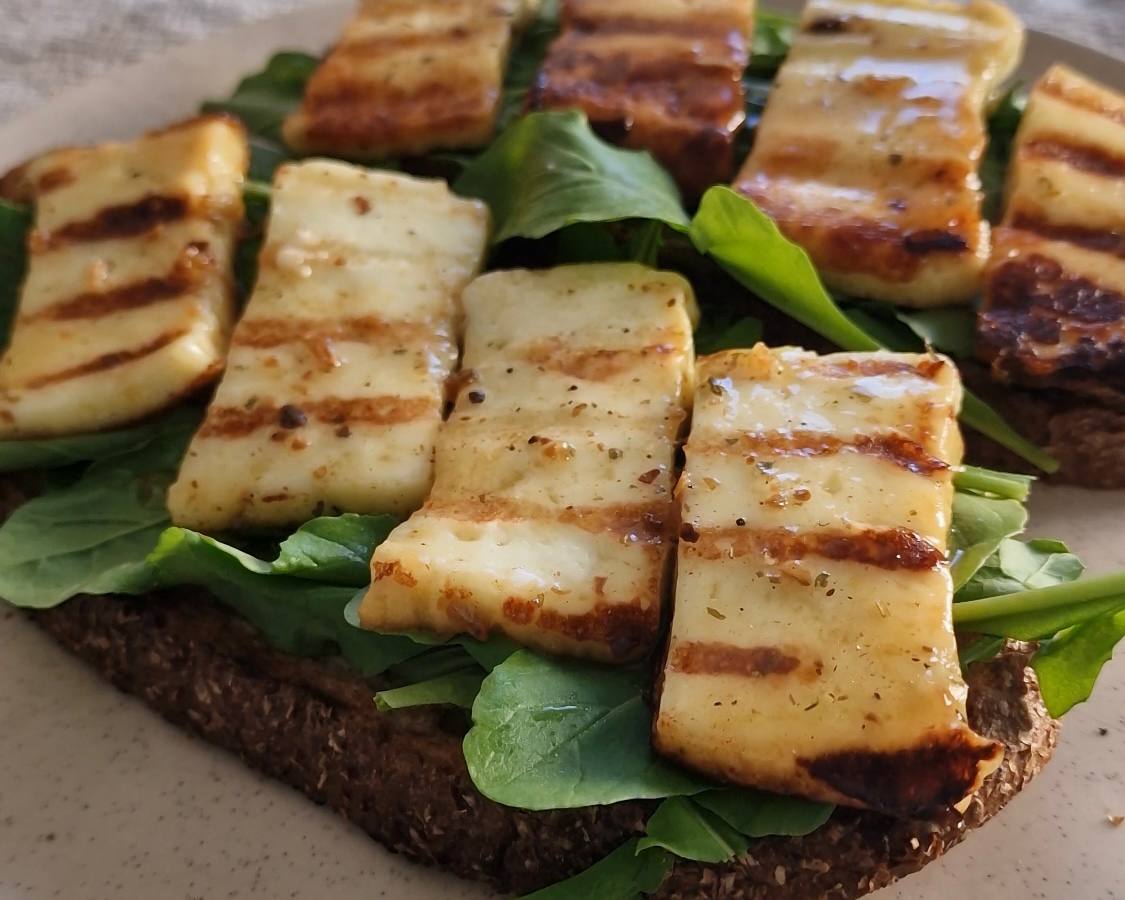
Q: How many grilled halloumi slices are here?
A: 8